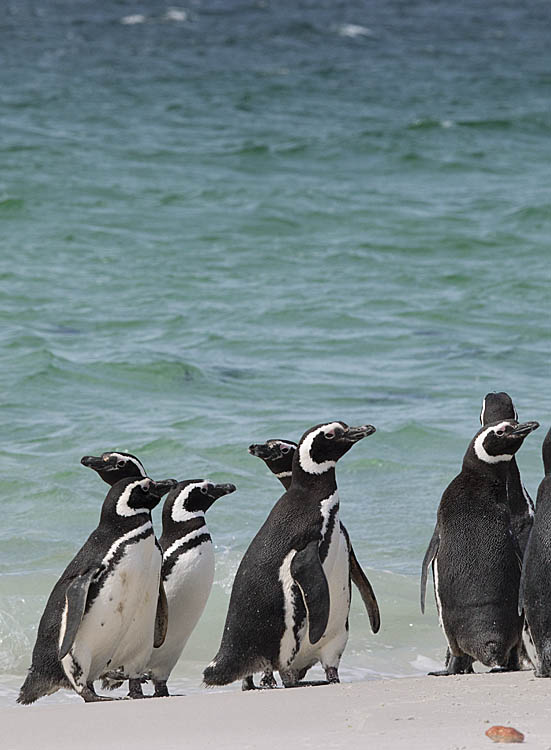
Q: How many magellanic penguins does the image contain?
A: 8